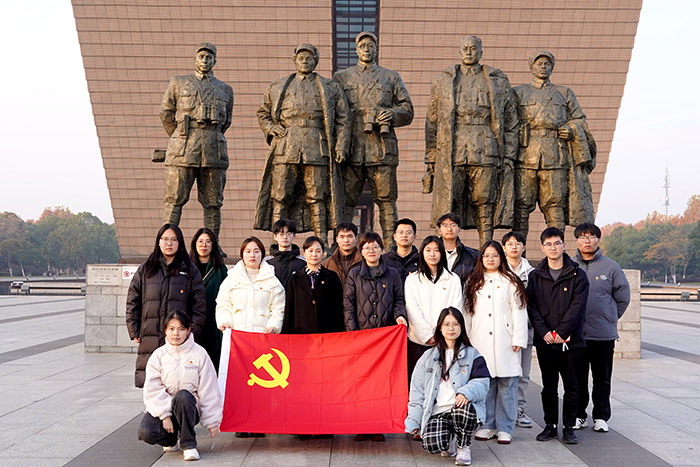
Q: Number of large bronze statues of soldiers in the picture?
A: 5